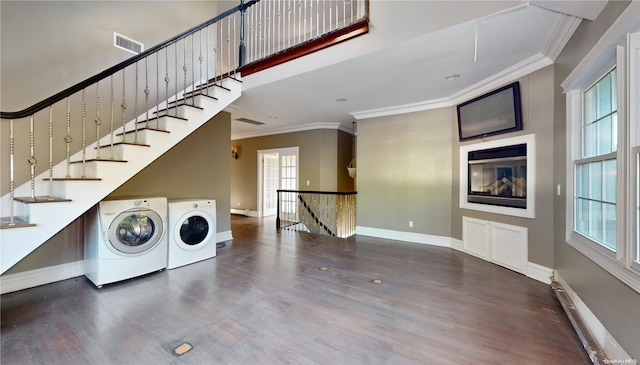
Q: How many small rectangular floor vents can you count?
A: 3